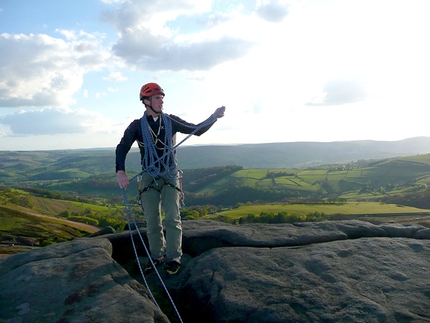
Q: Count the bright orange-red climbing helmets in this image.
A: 1